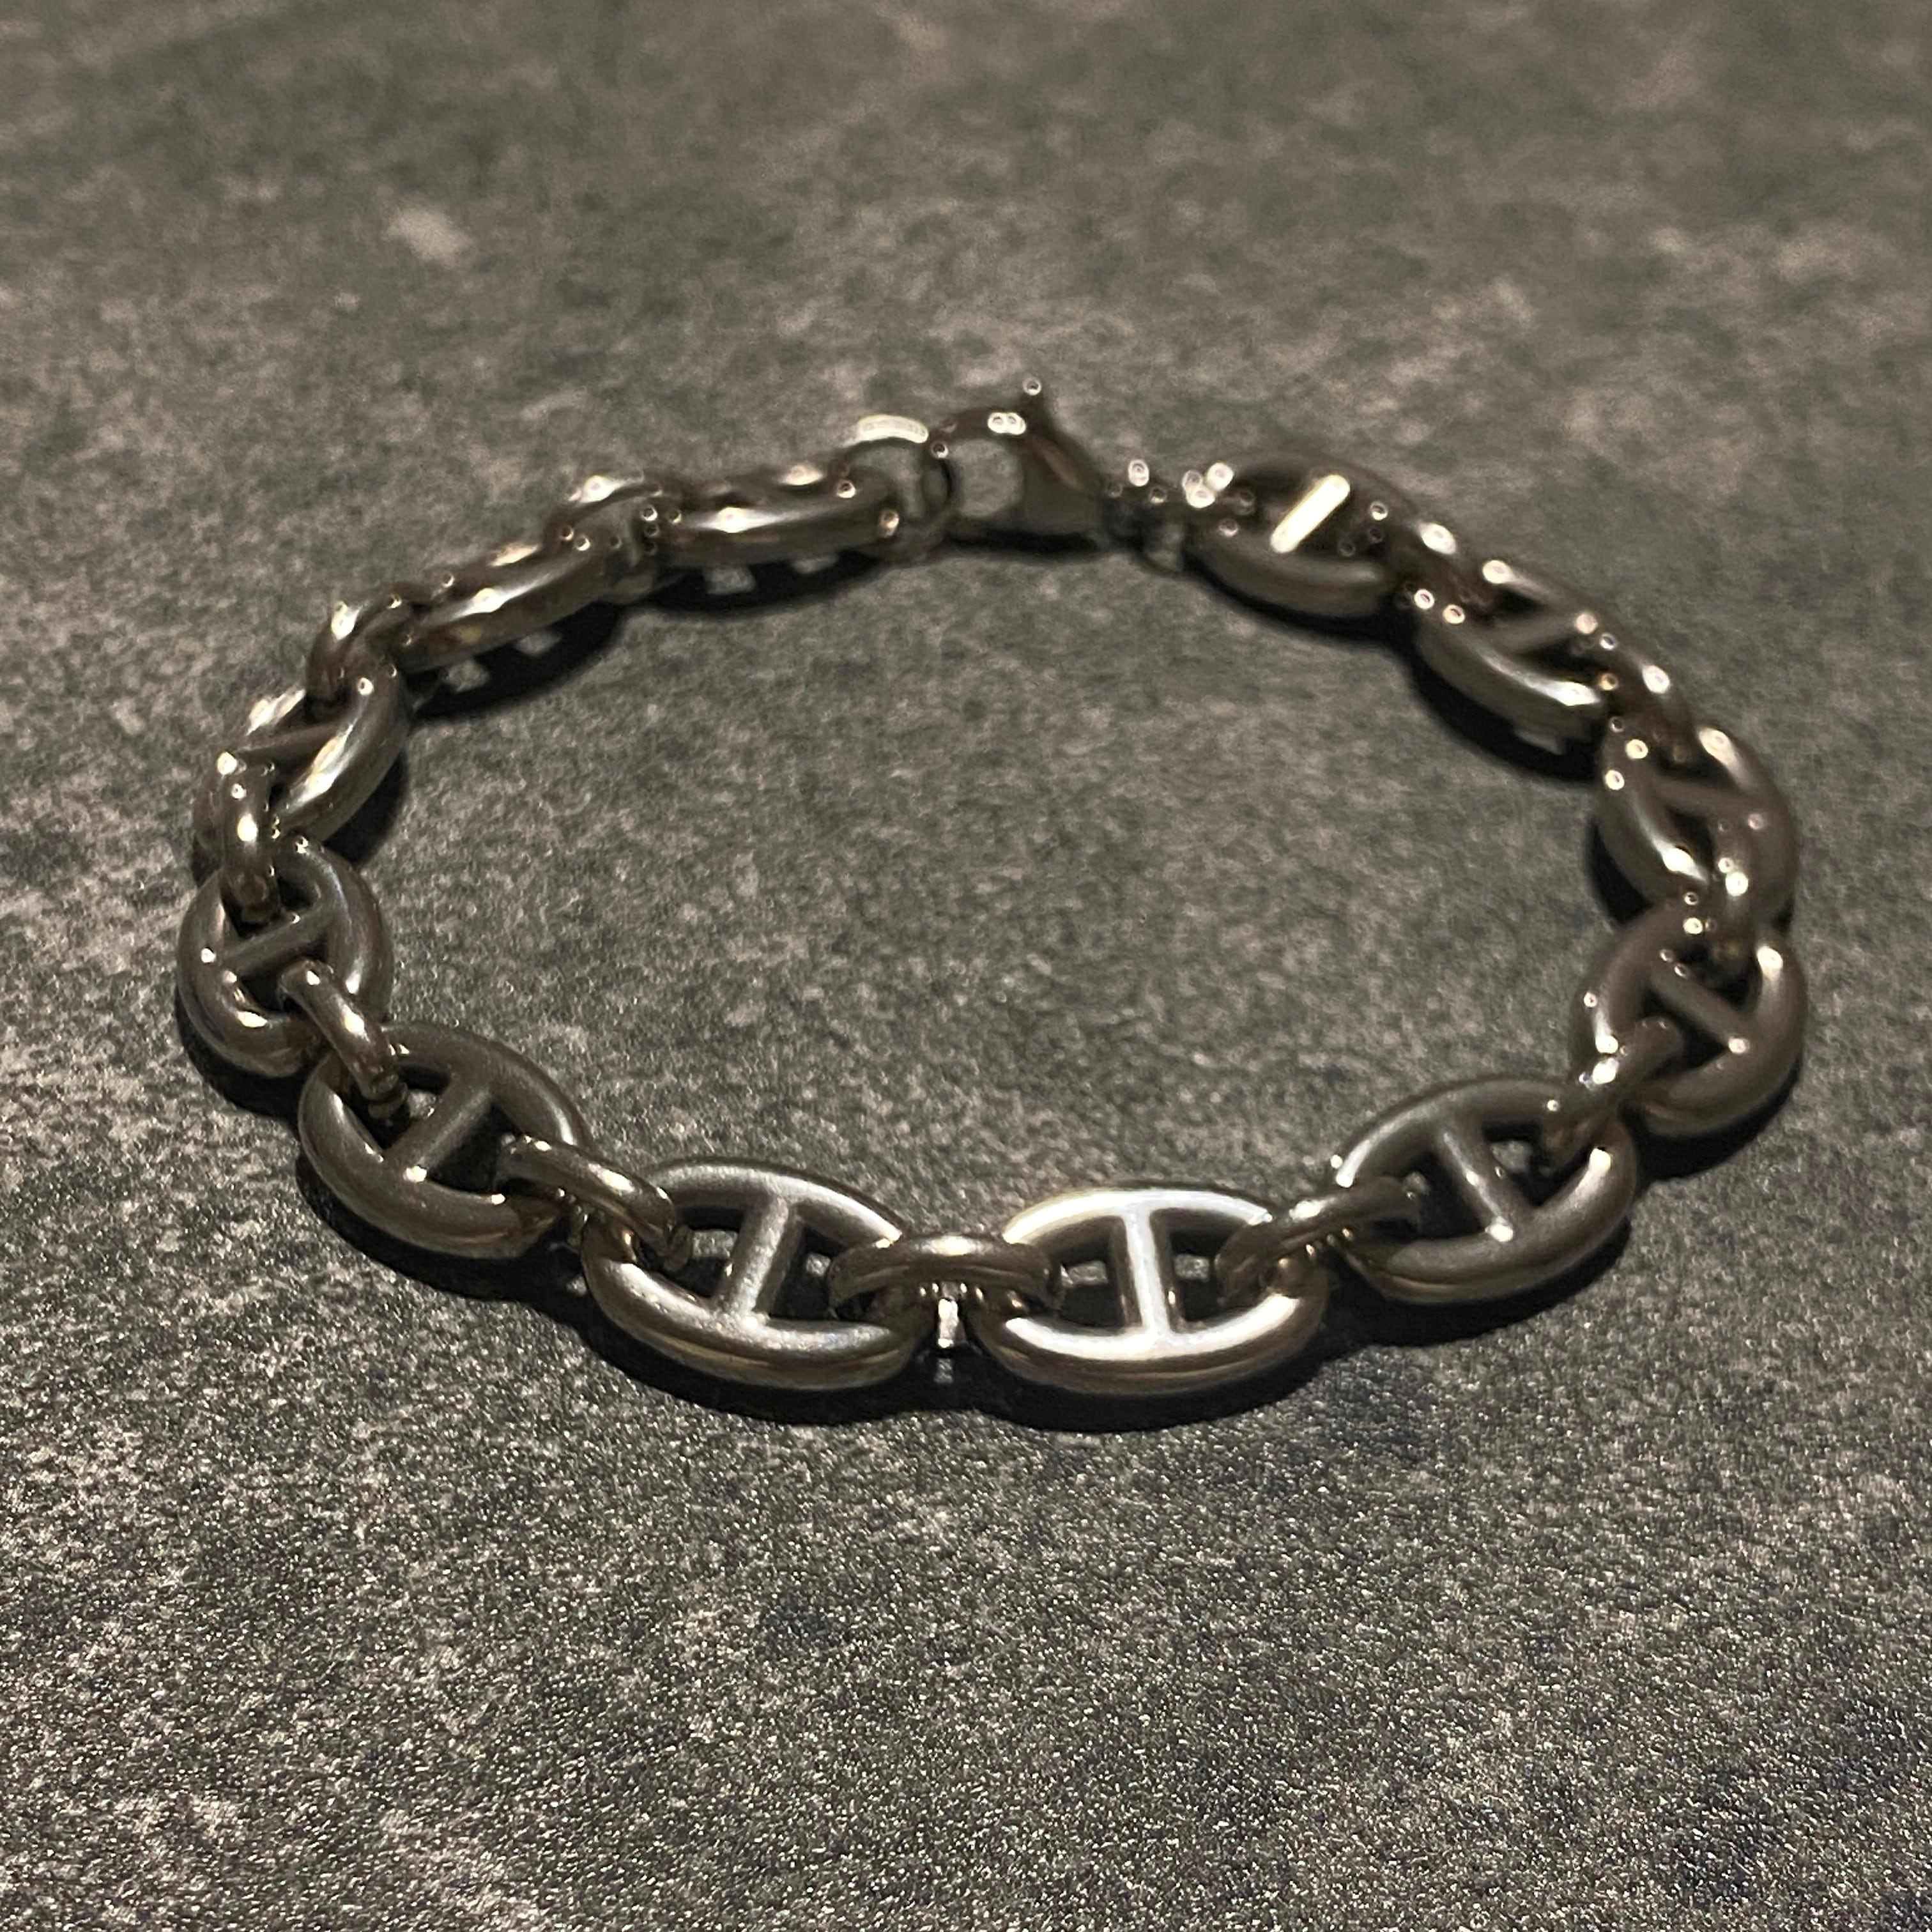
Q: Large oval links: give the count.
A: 12